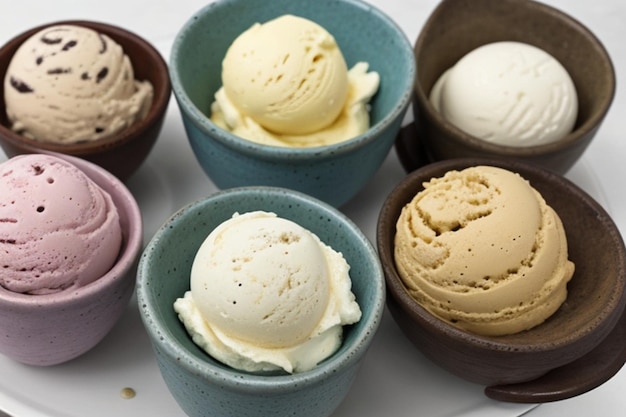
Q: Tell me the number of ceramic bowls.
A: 6